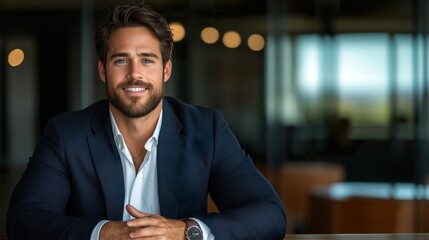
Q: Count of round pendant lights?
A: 5